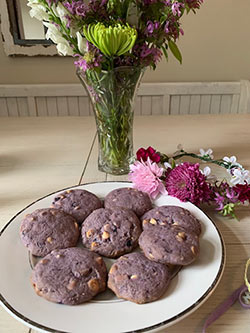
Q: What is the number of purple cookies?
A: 8